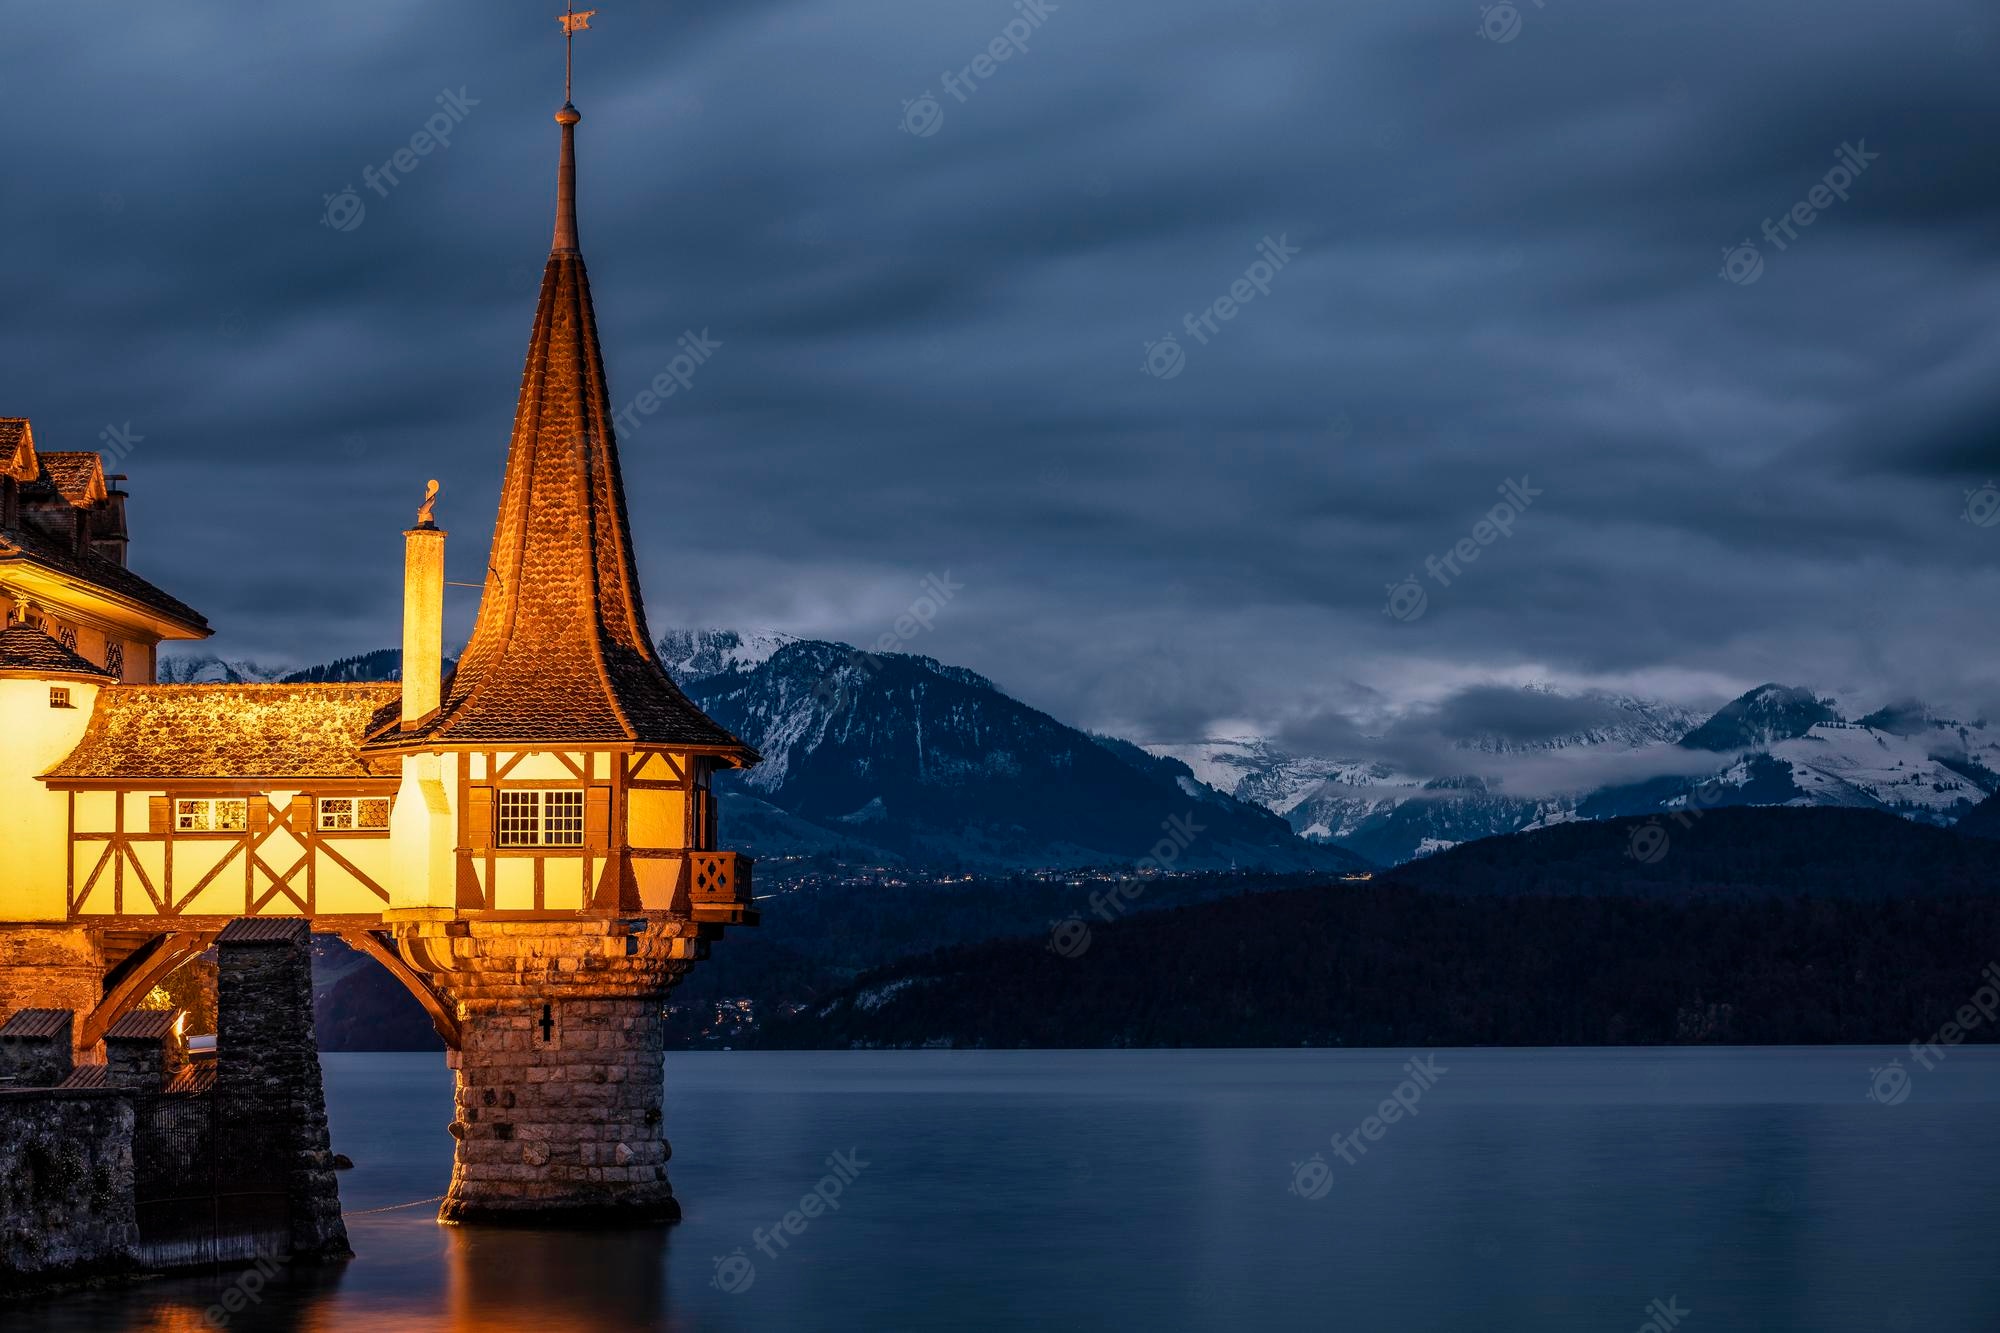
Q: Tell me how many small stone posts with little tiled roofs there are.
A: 3